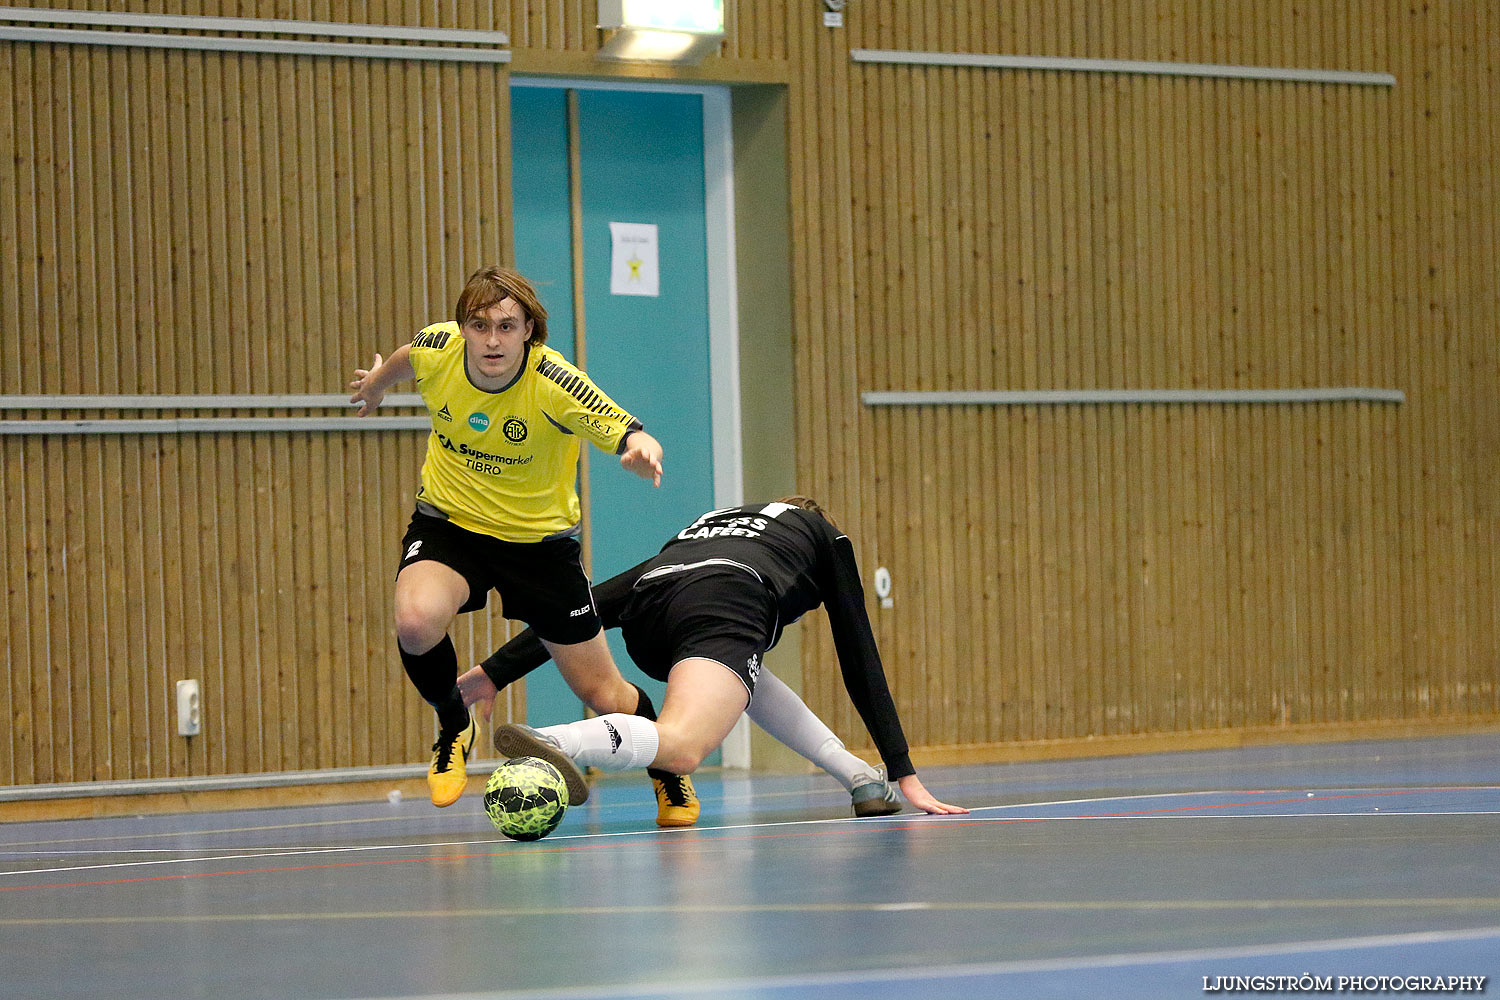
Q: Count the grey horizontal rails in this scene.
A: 7